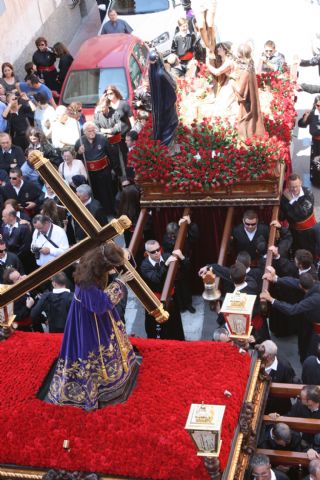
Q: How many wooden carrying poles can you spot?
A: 7